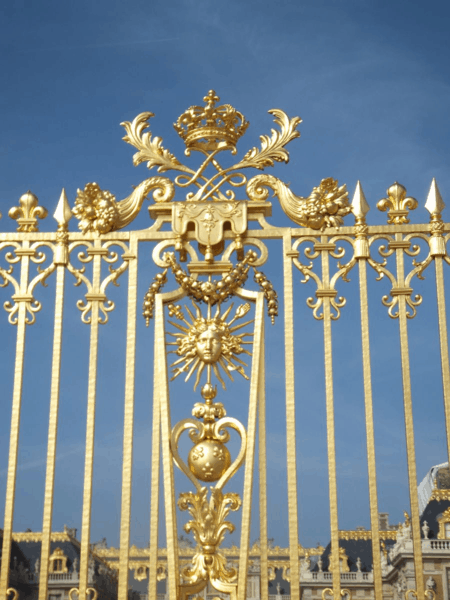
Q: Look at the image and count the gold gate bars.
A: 13